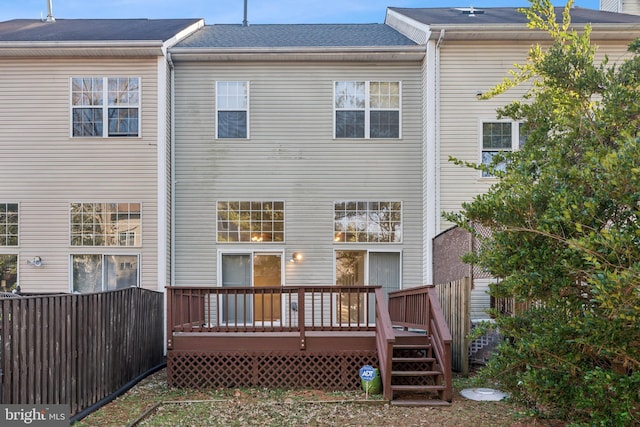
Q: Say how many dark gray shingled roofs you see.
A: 3